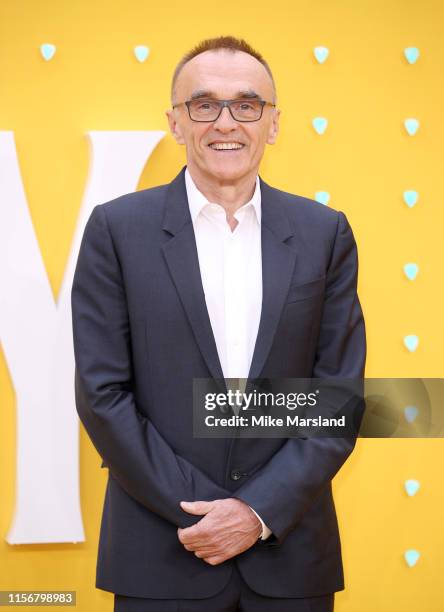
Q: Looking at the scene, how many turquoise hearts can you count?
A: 13